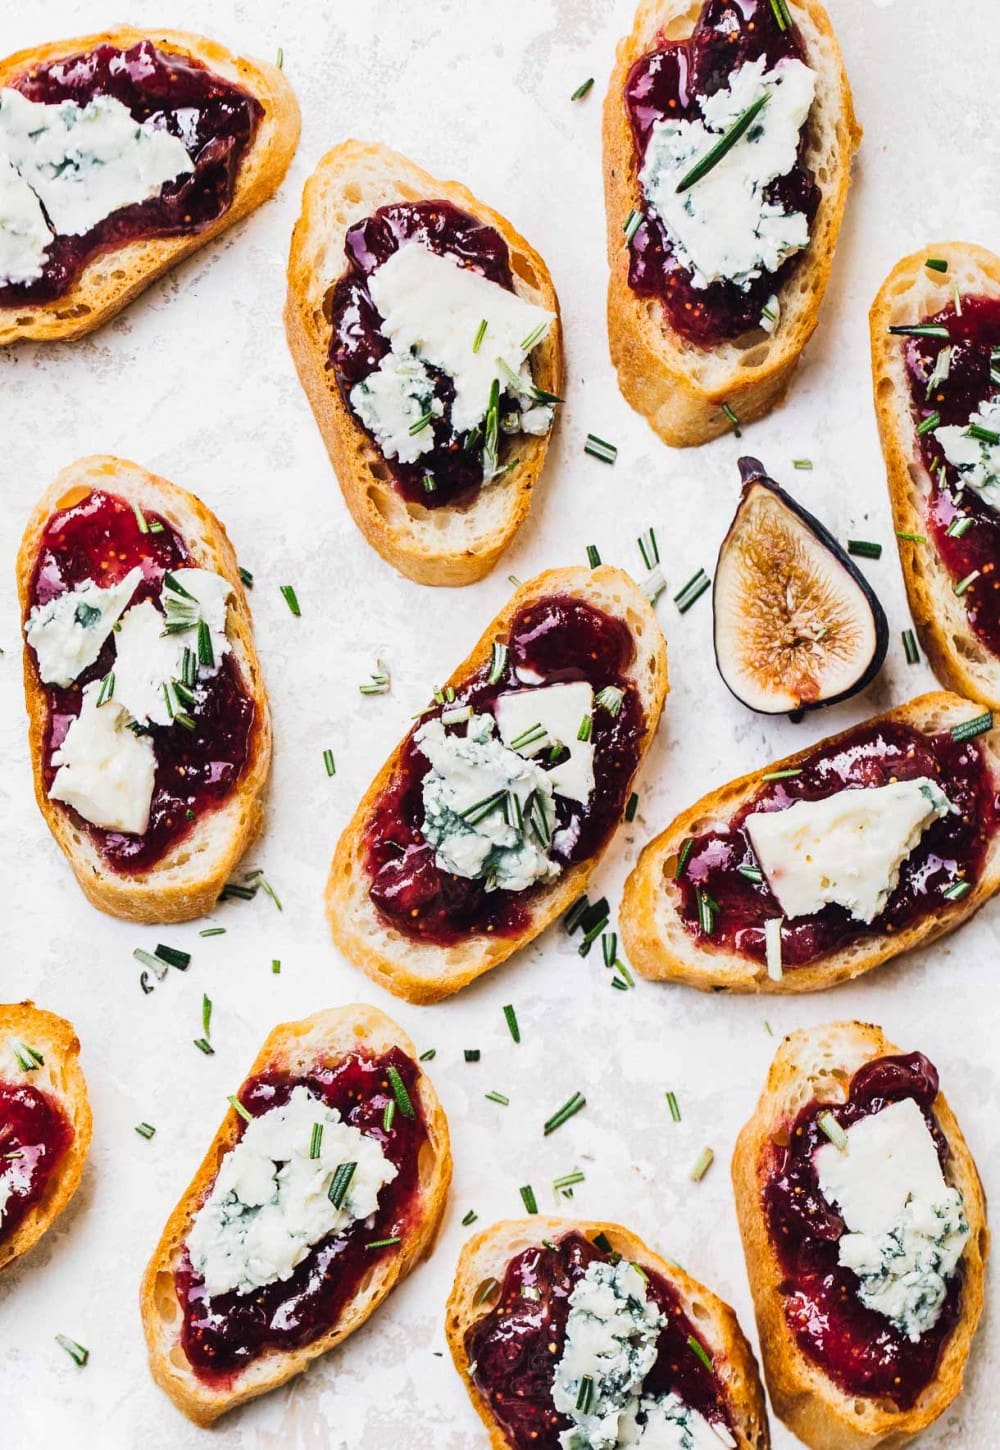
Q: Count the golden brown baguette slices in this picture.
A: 11